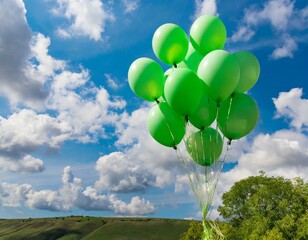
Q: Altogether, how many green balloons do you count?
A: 12